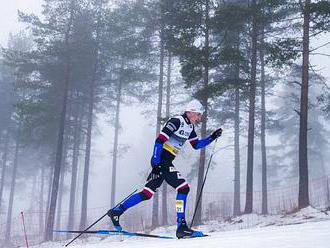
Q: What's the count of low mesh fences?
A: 1